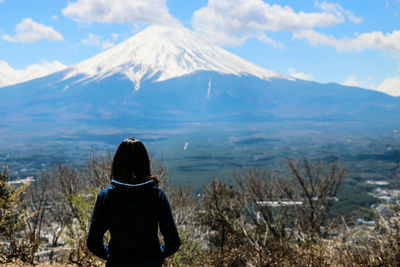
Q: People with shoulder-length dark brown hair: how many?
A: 1